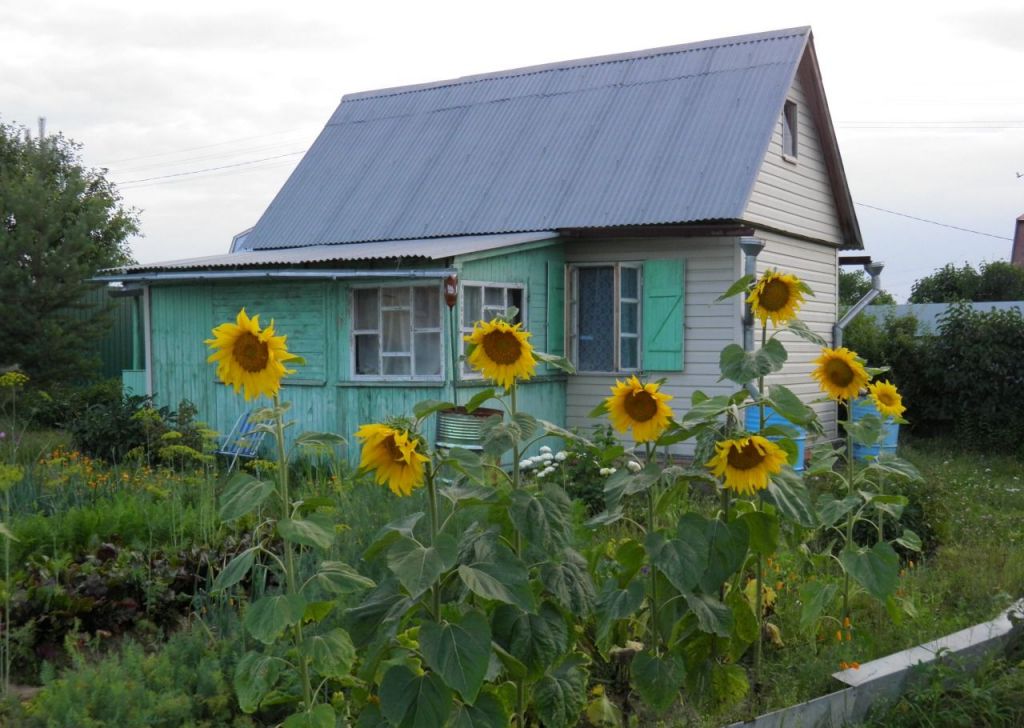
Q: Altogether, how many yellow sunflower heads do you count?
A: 8